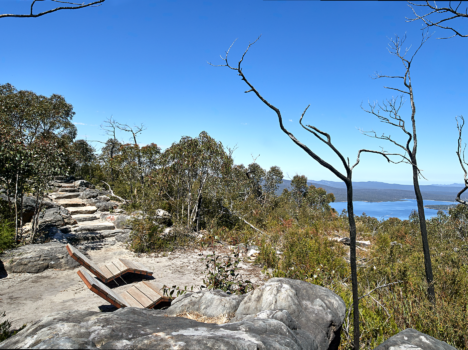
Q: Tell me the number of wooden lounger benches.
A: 2